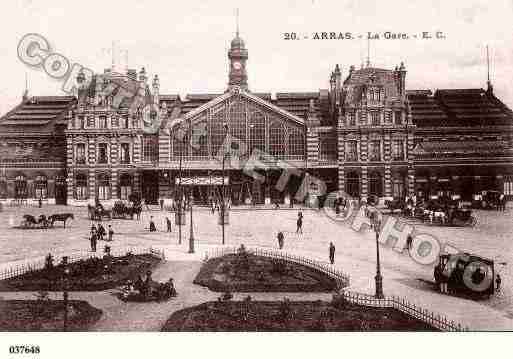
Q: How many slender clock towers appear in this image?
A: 1